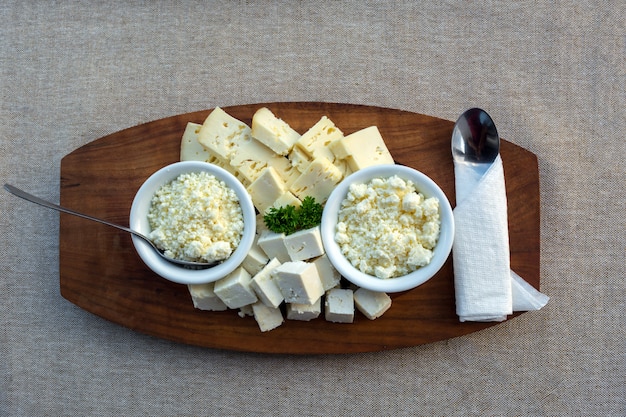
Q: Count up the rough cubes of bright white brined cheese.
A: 12